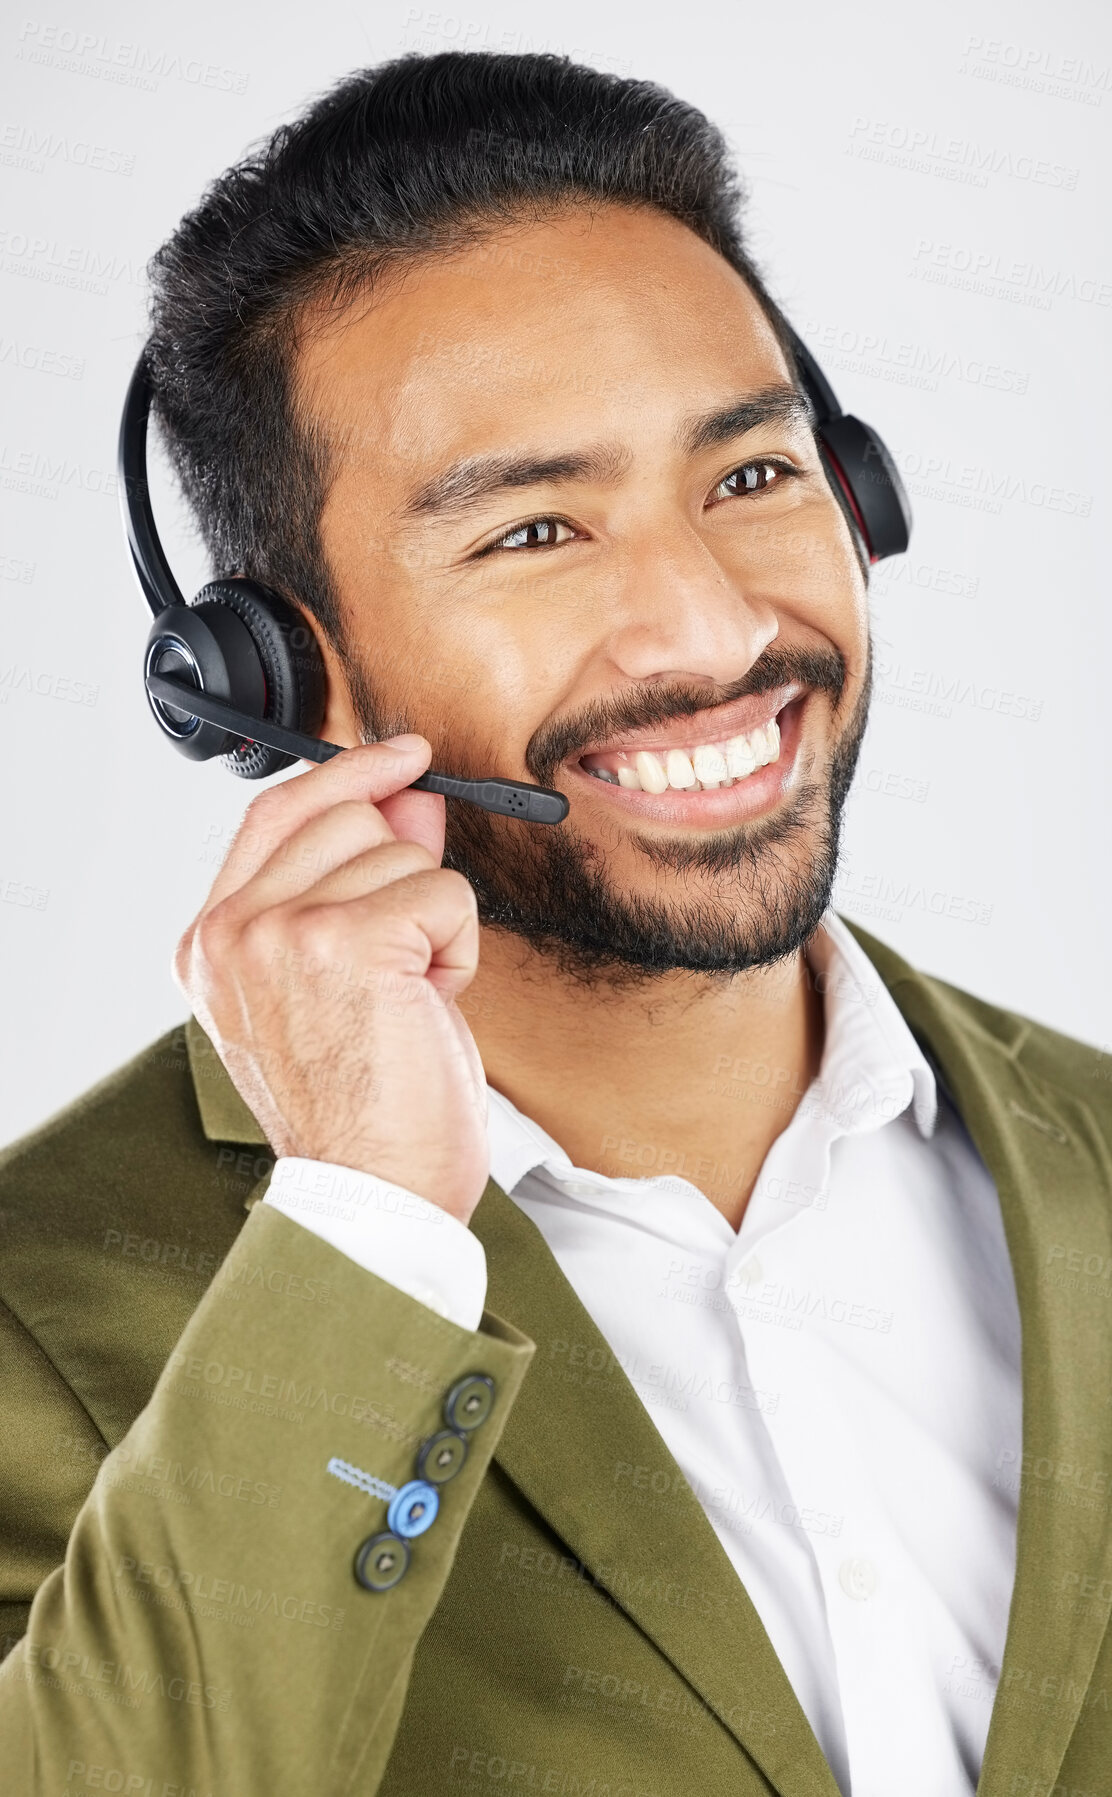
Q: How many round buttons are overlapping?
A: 4